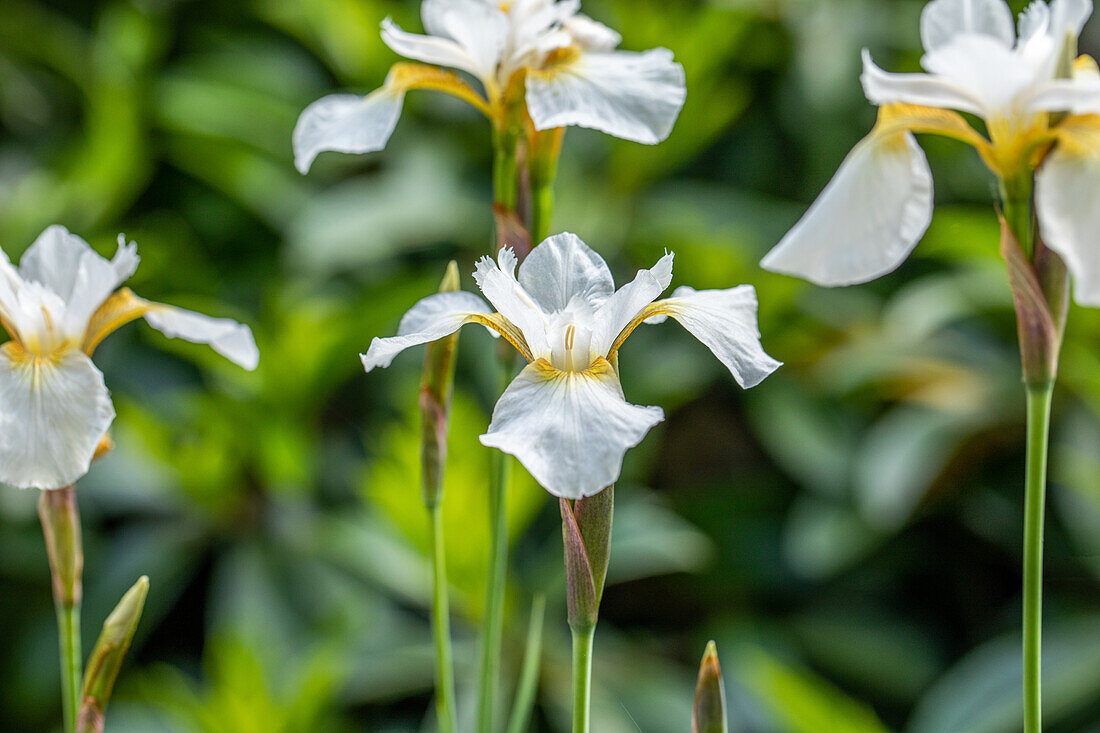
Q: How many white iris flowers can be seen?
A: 4